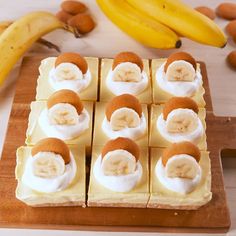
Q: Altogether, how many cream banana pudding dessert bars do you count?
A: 9